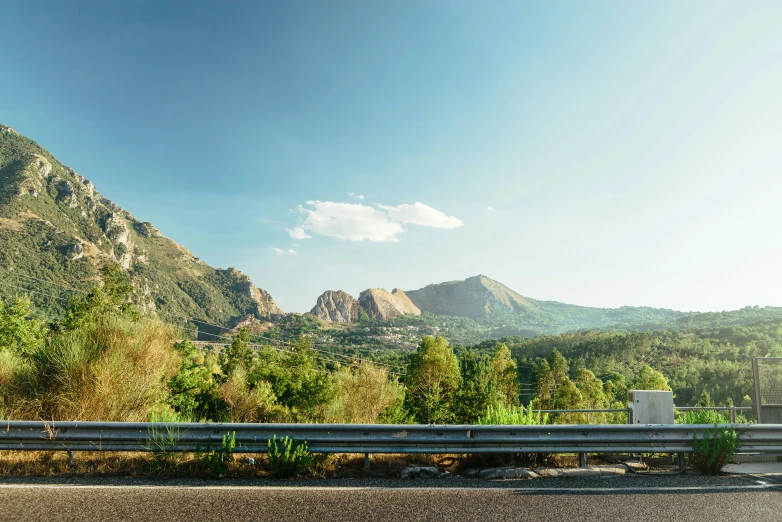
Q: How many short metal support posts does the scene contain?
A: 4